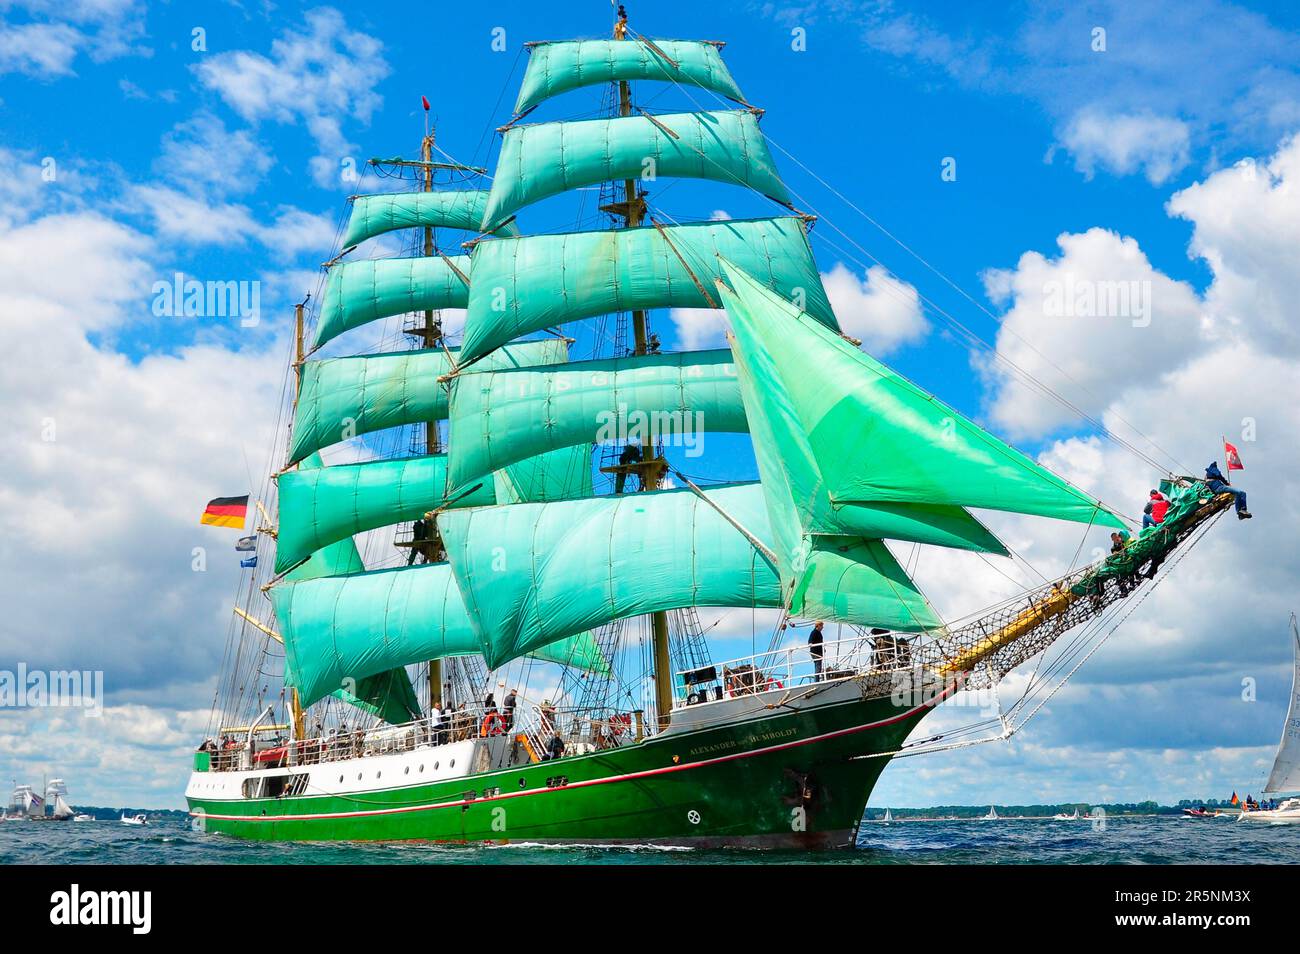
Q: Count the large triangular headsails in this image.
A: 3